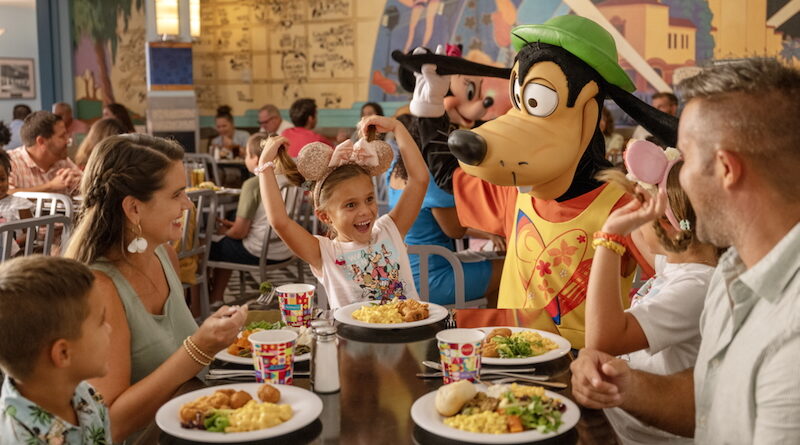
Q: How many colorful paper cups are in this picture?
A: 3